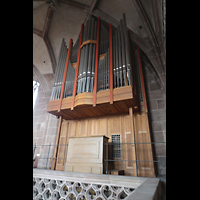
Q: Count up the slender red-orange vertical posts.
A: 5